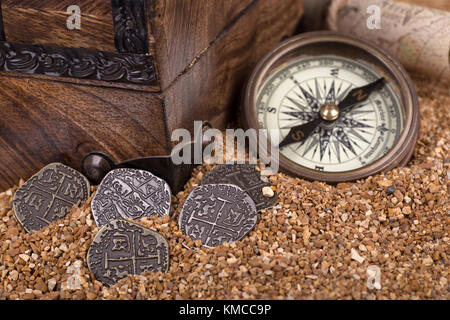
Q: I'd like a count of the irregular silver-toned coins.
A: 5